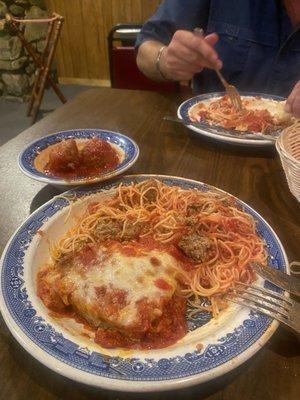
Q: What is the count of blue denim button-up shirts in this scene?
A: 1